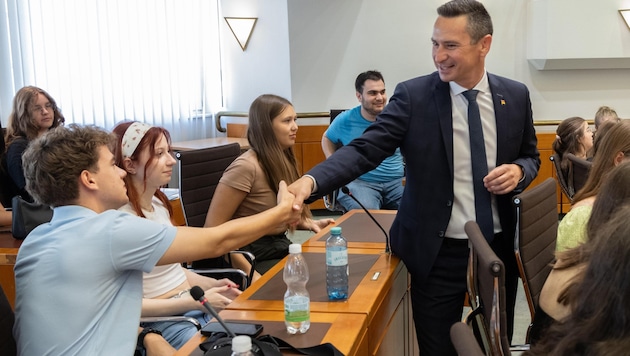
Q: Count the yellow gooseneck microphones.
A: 0